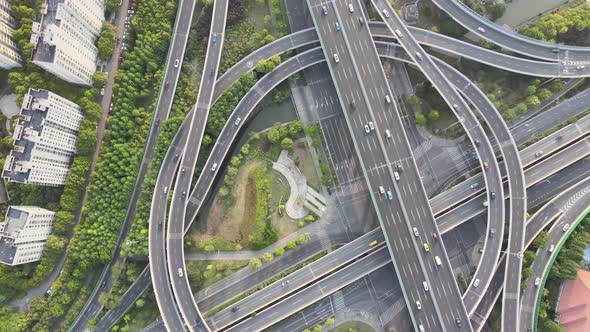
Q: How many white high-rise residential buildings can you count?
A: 4